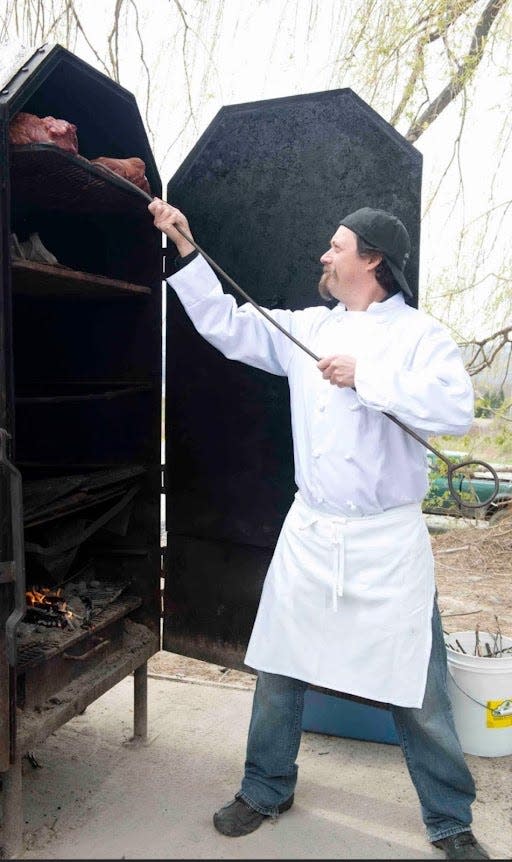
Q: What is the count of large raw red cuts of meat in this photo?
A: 2